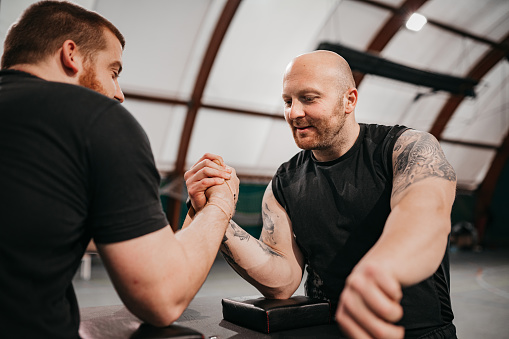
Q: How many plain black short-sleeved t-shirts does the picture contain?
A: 1